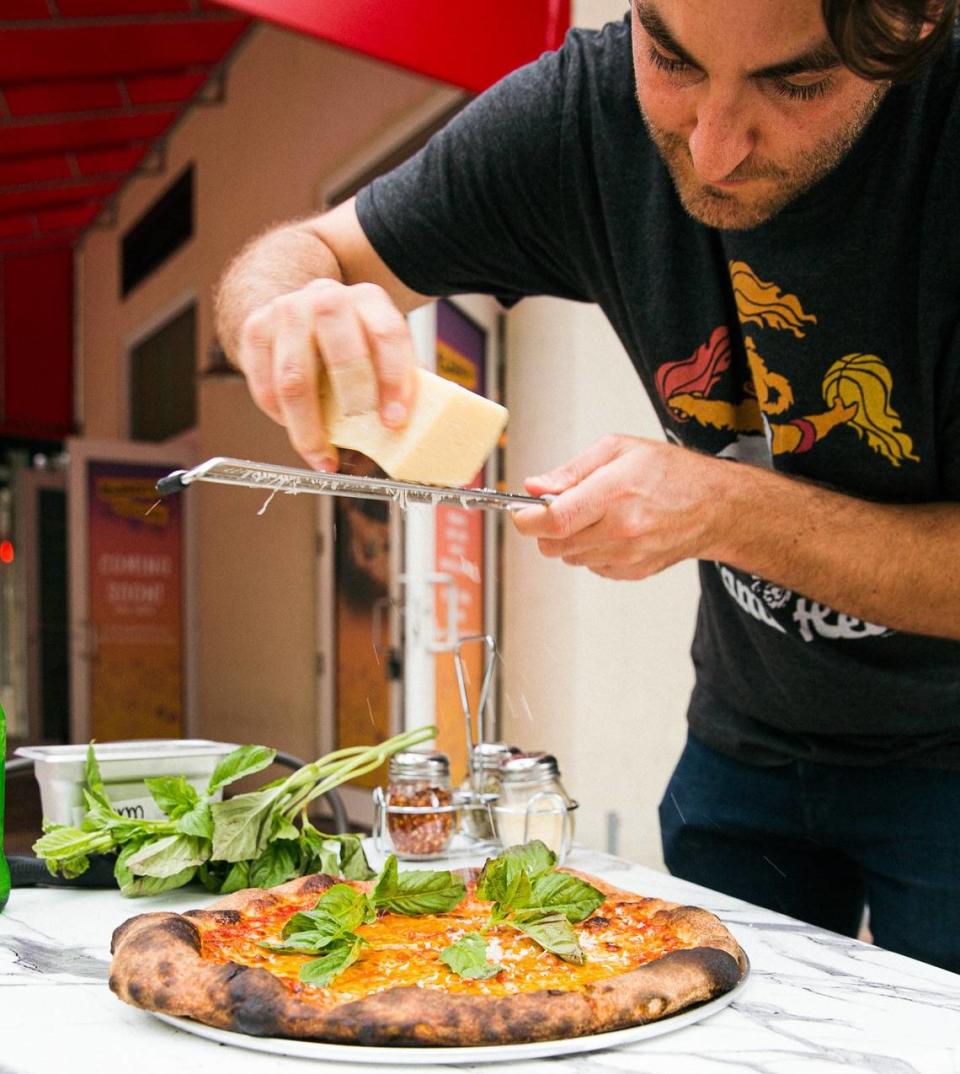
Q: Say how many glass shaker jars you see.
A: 3